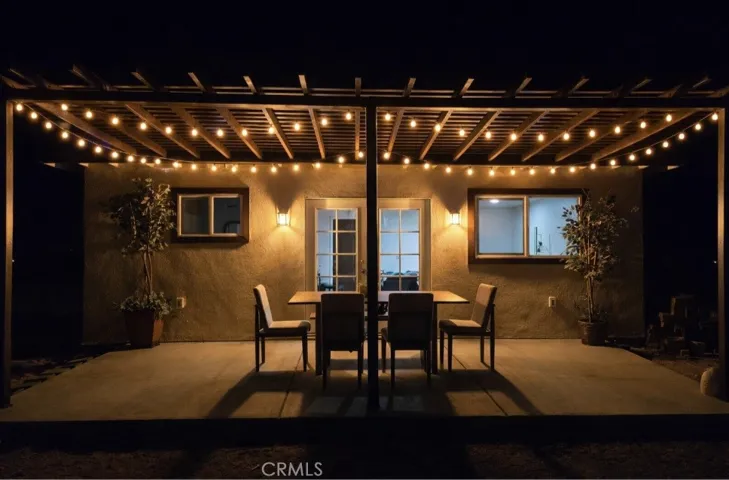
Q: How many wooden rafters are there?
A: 15